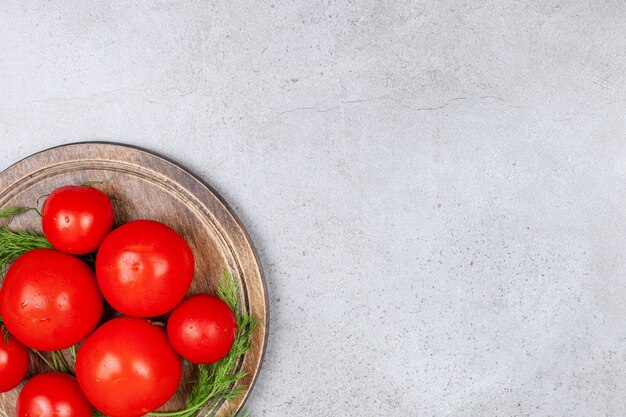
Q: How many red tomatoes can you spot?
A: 7